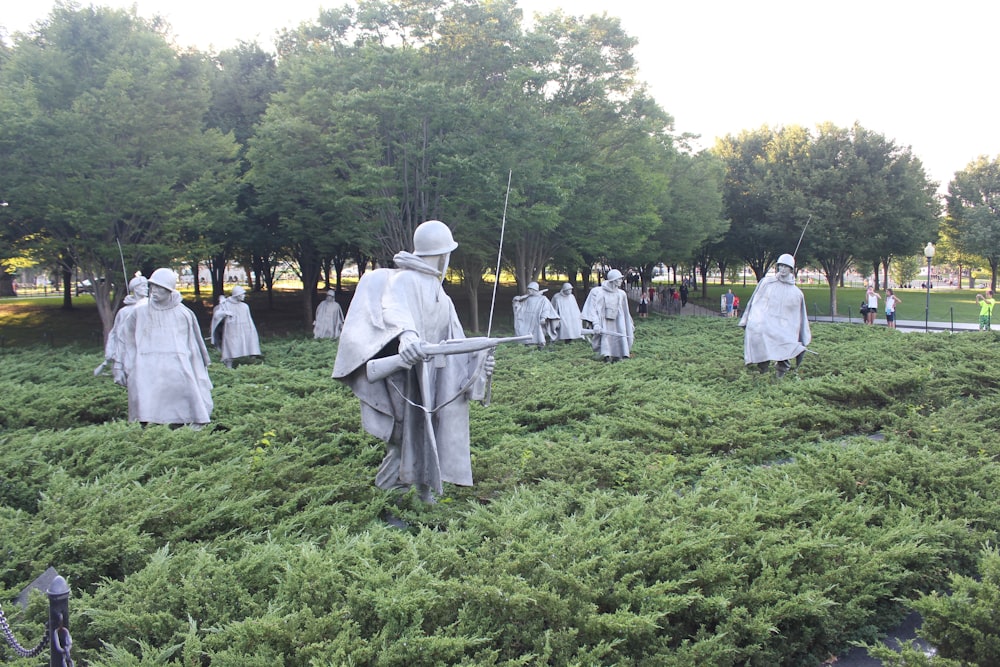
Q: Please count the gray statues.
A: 9